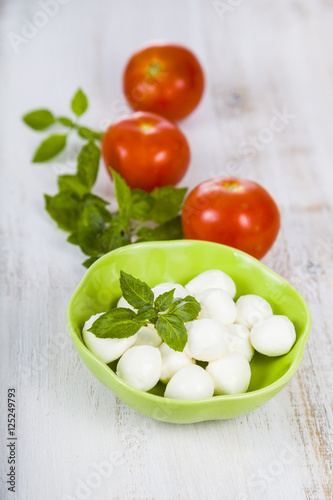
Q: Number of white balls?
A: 14